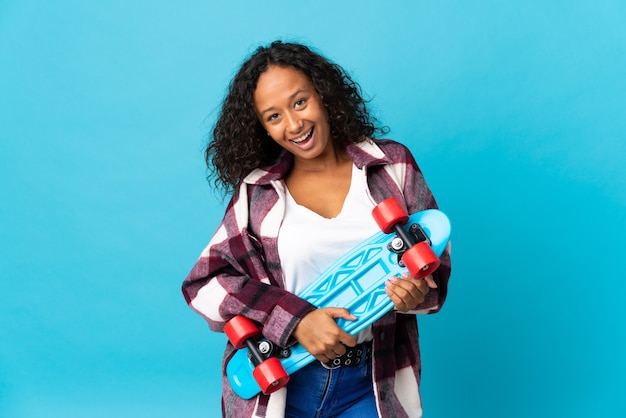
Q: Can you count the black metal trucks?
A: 2